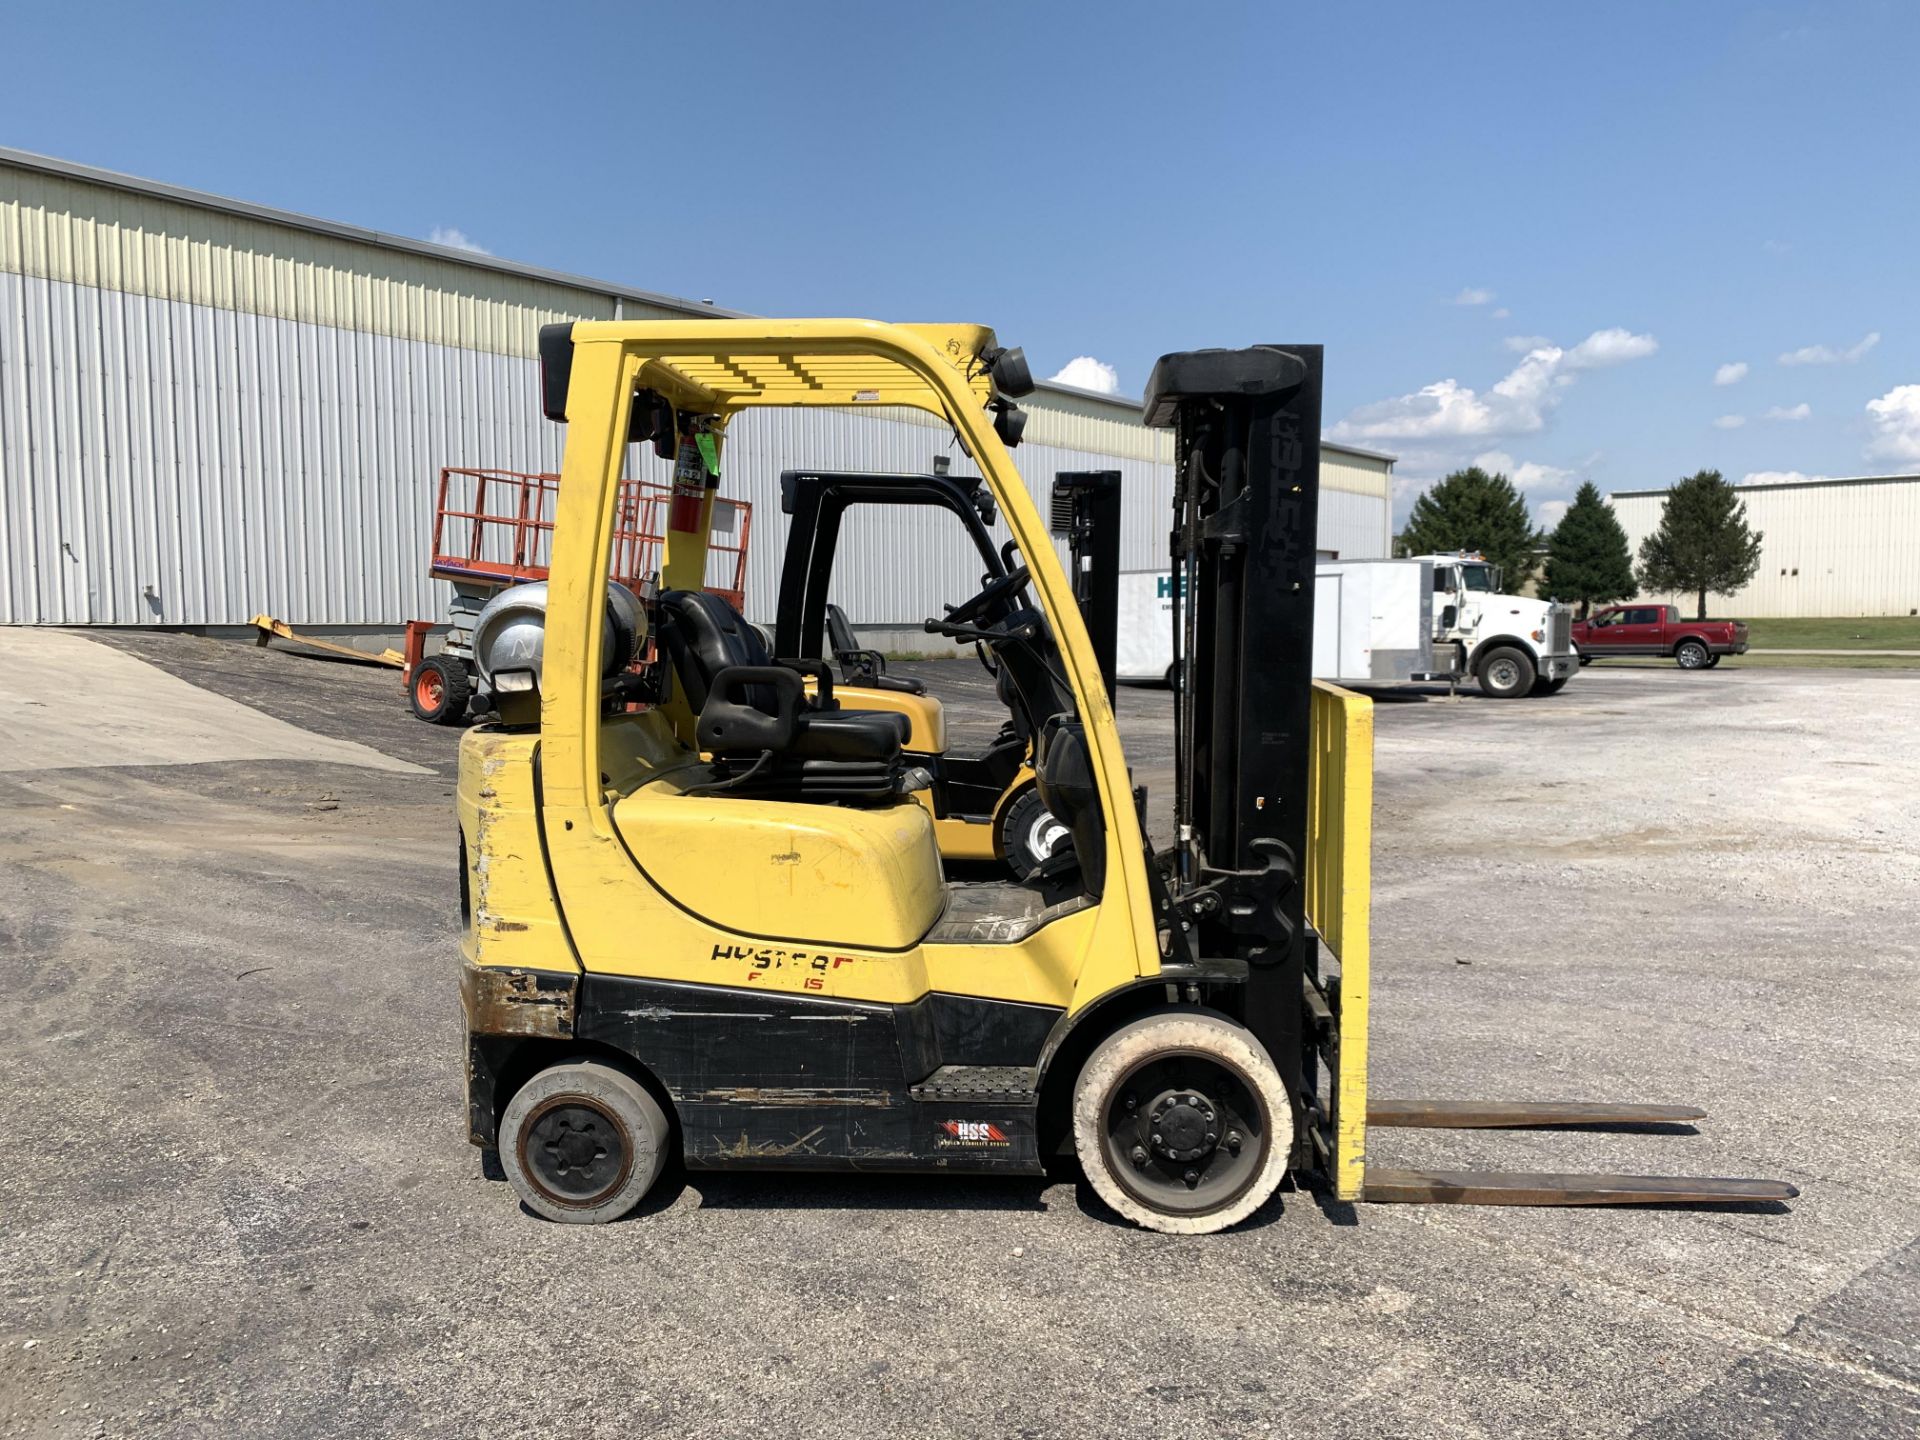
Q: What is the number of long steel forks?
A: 2